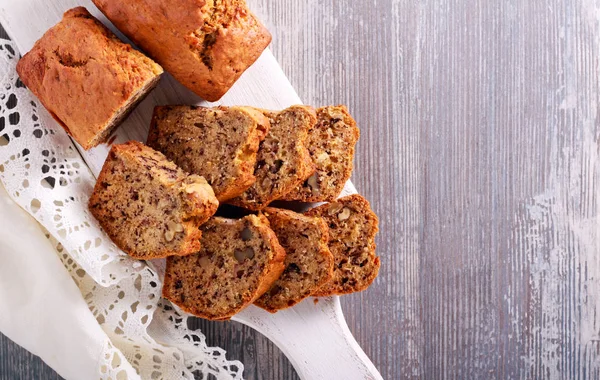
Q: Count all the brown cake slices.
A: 7